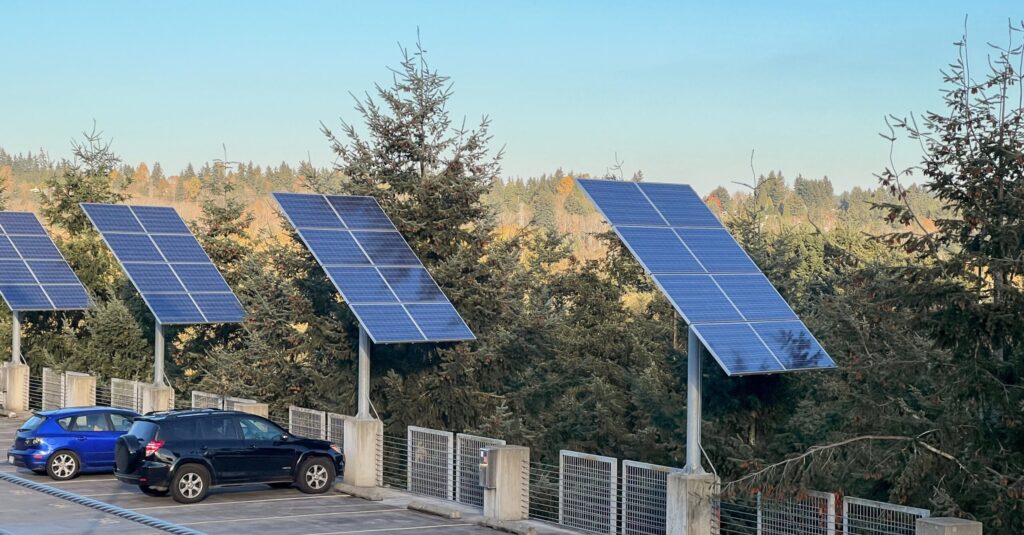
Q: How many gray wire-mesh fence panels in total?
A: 14